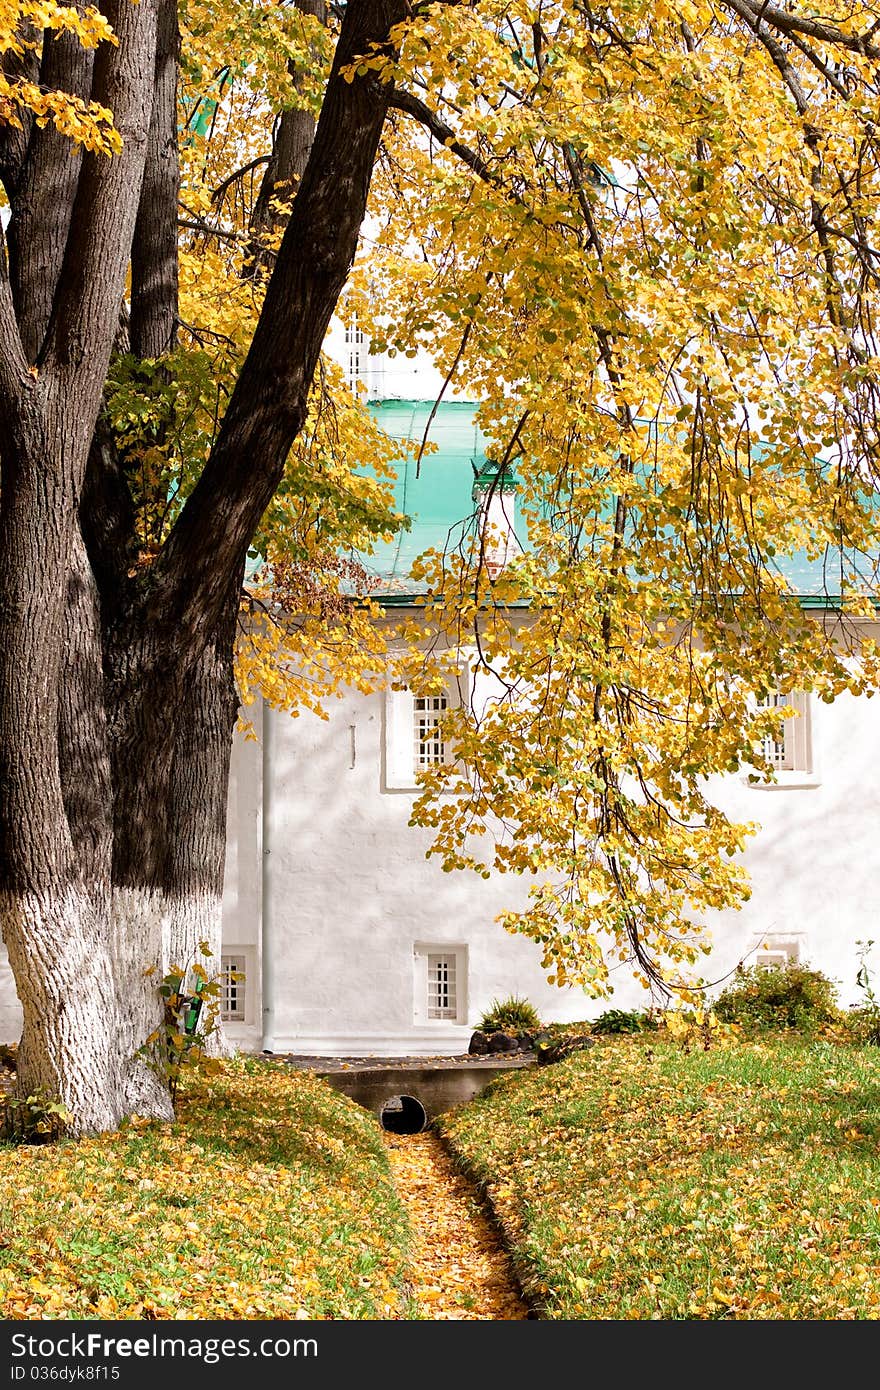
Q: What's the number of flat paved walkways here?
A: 1